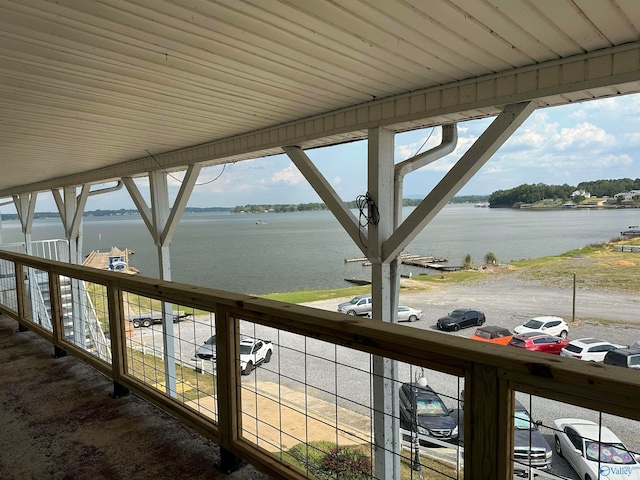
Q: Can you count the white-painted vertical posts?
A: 4